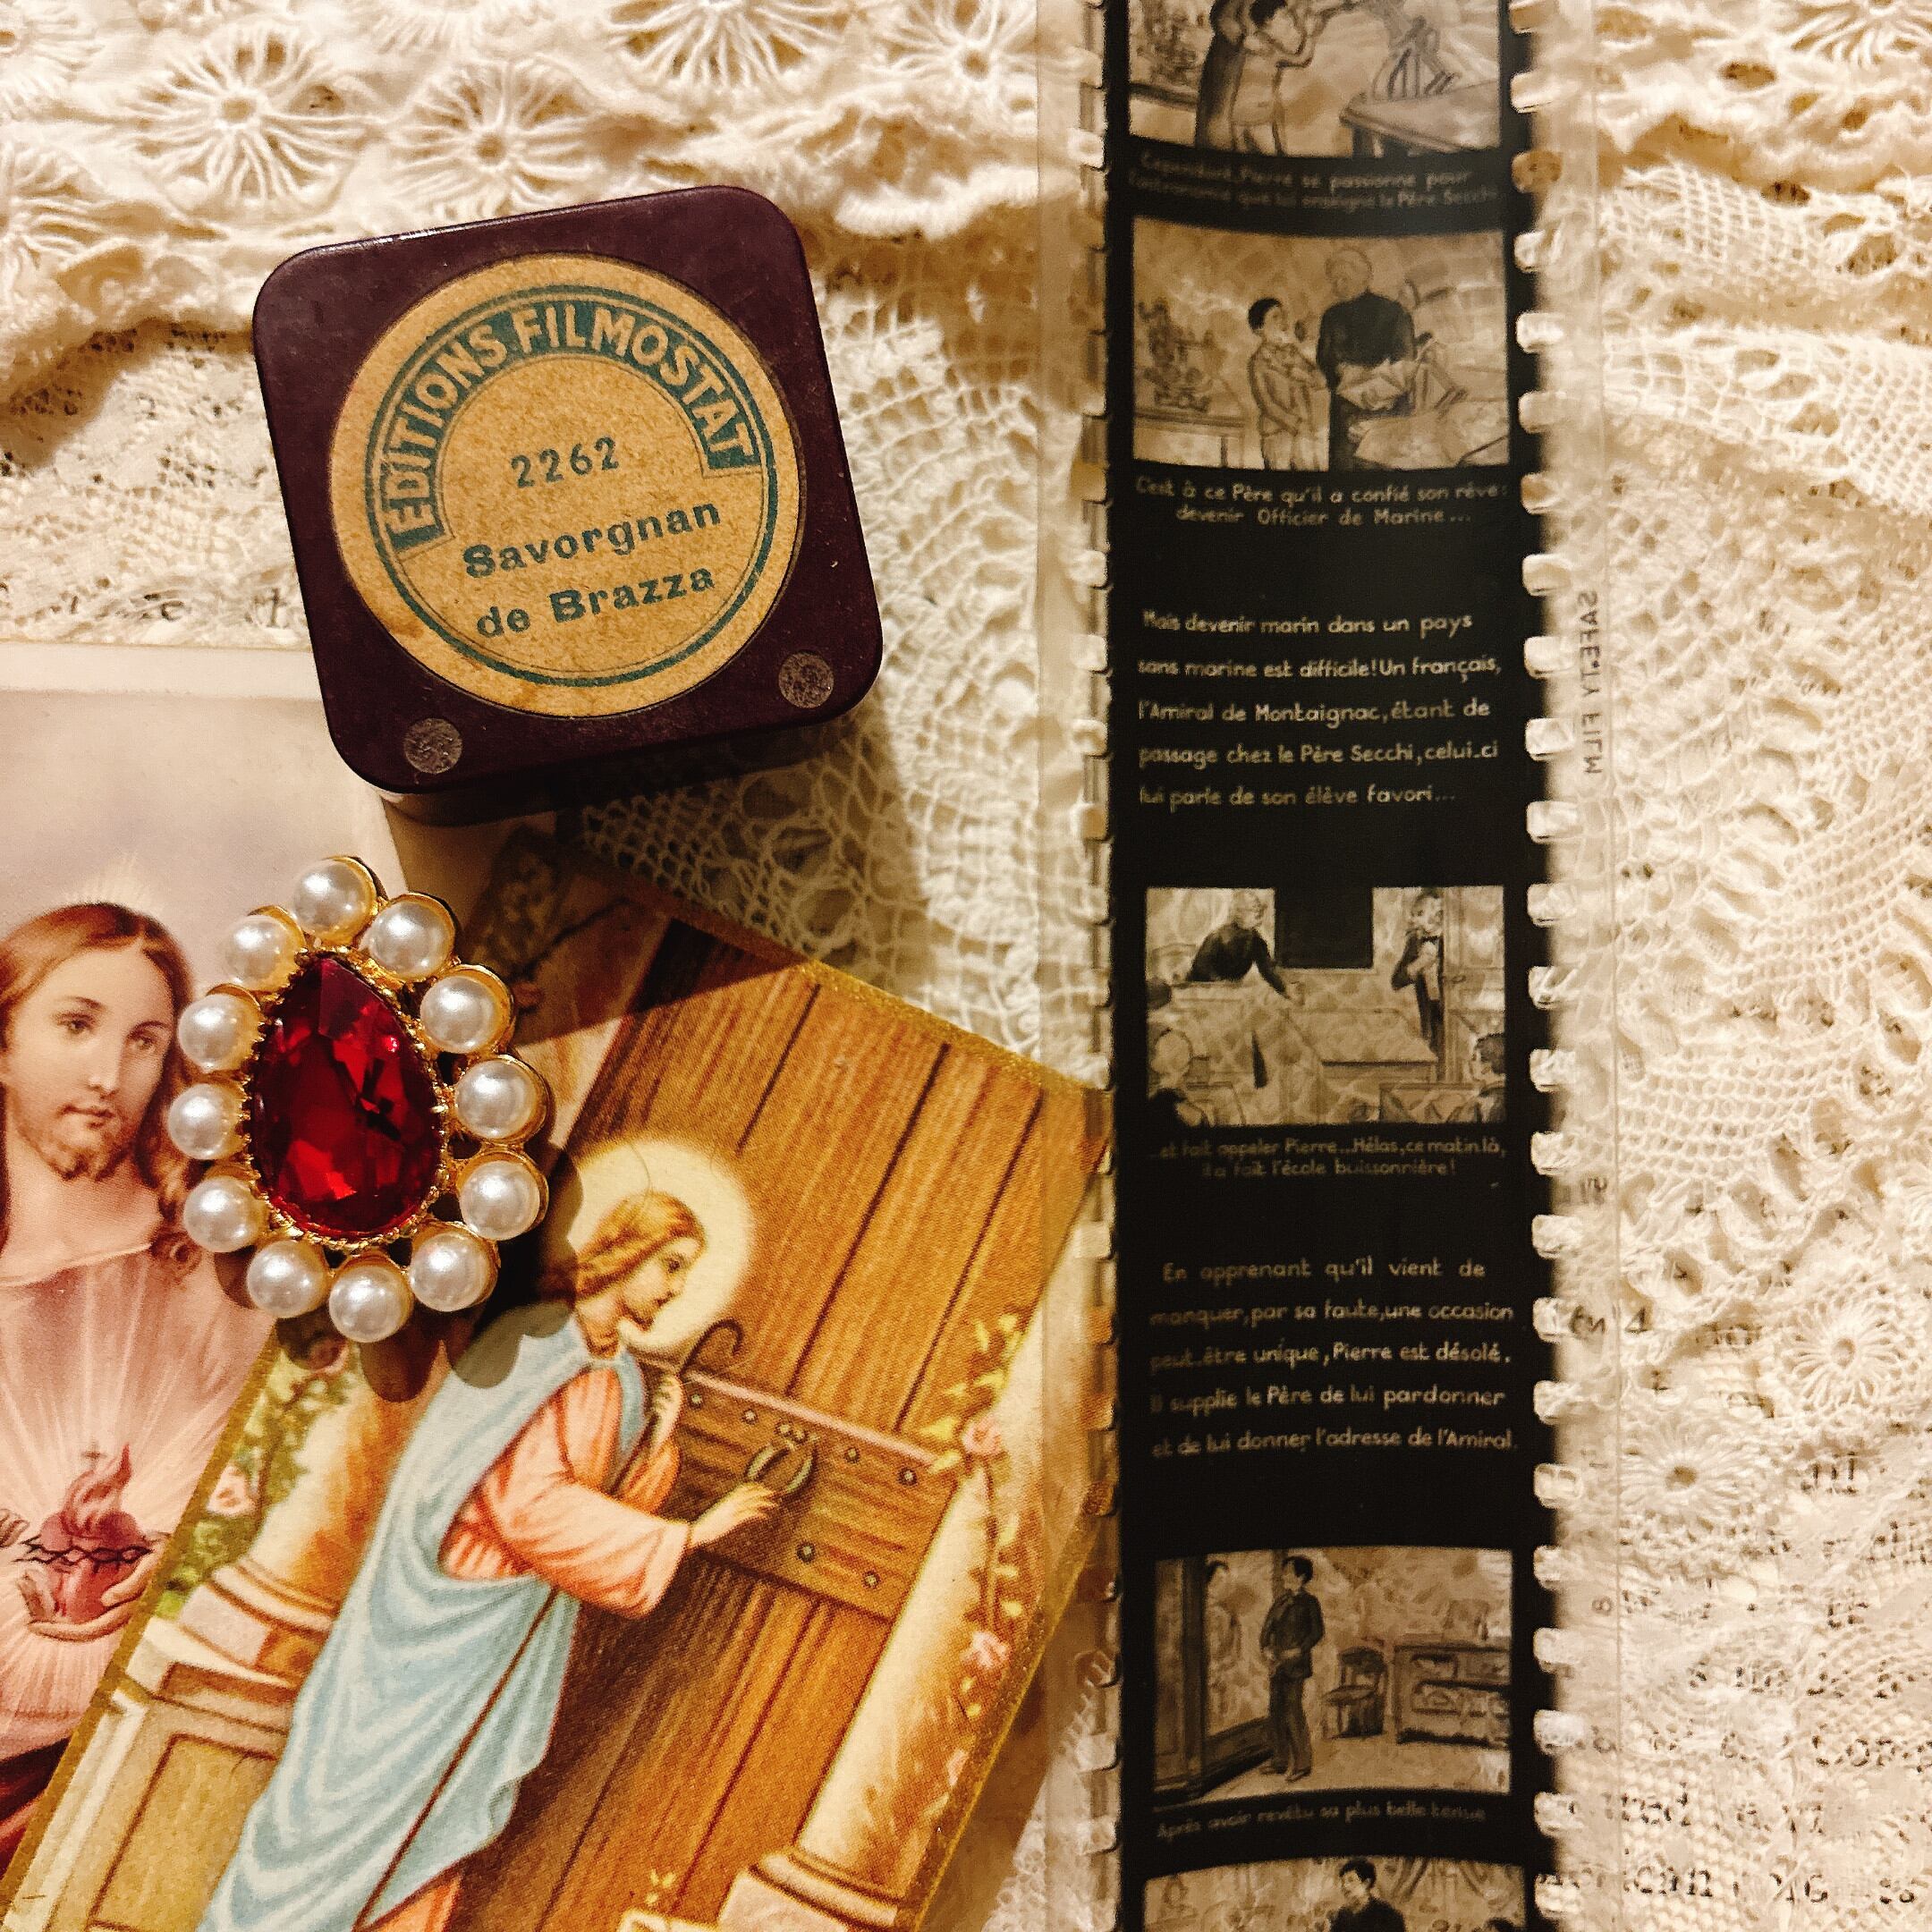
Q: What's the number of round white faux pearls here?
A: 12